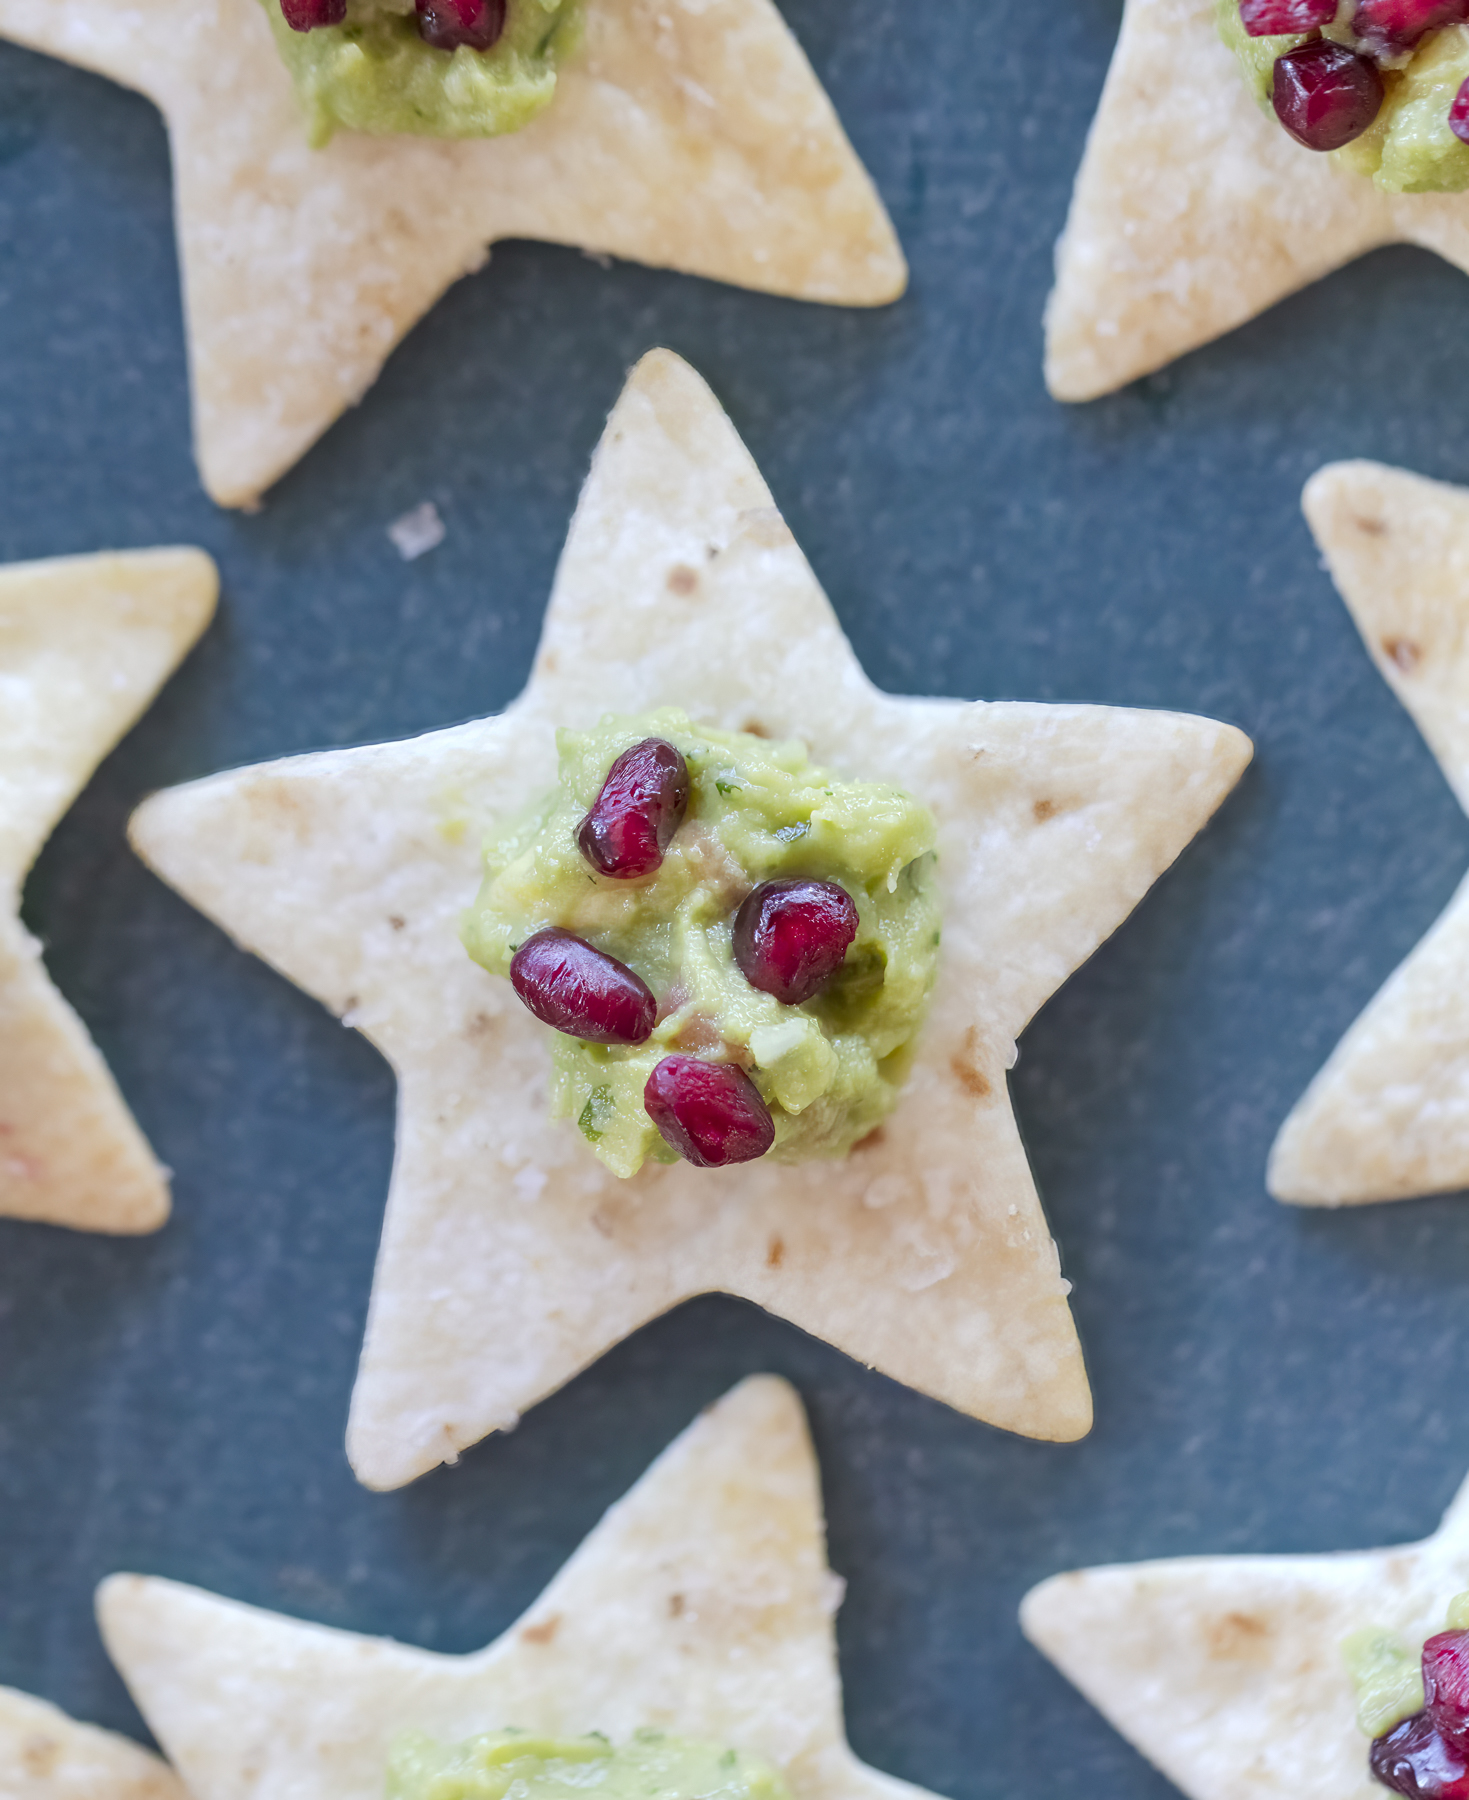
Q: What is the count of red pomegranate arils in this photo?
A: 12